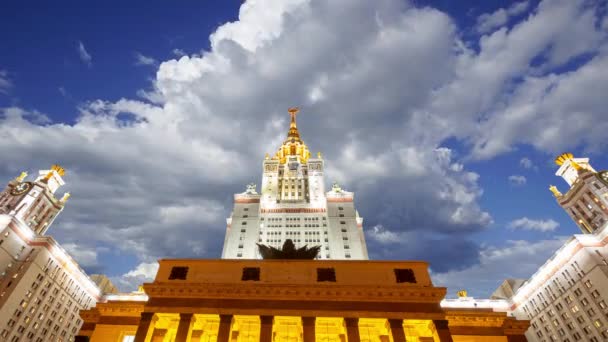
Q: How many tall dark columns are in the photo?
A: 8